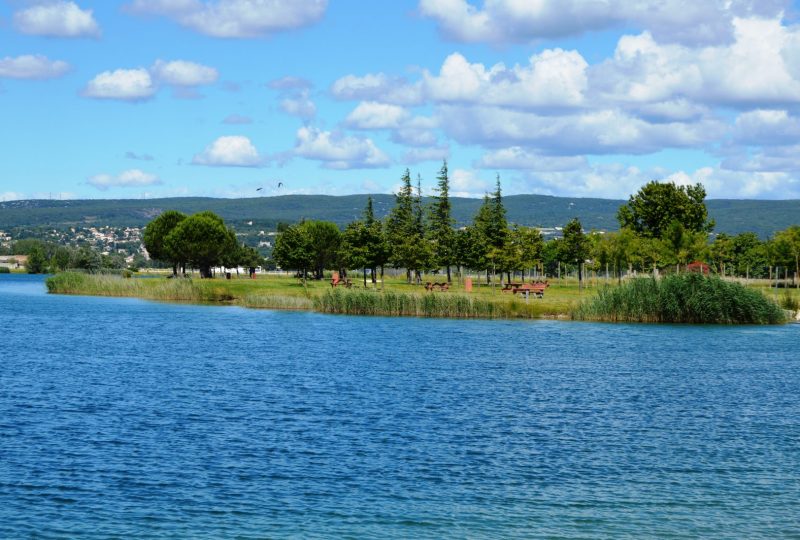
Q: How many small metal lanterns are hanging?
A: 0